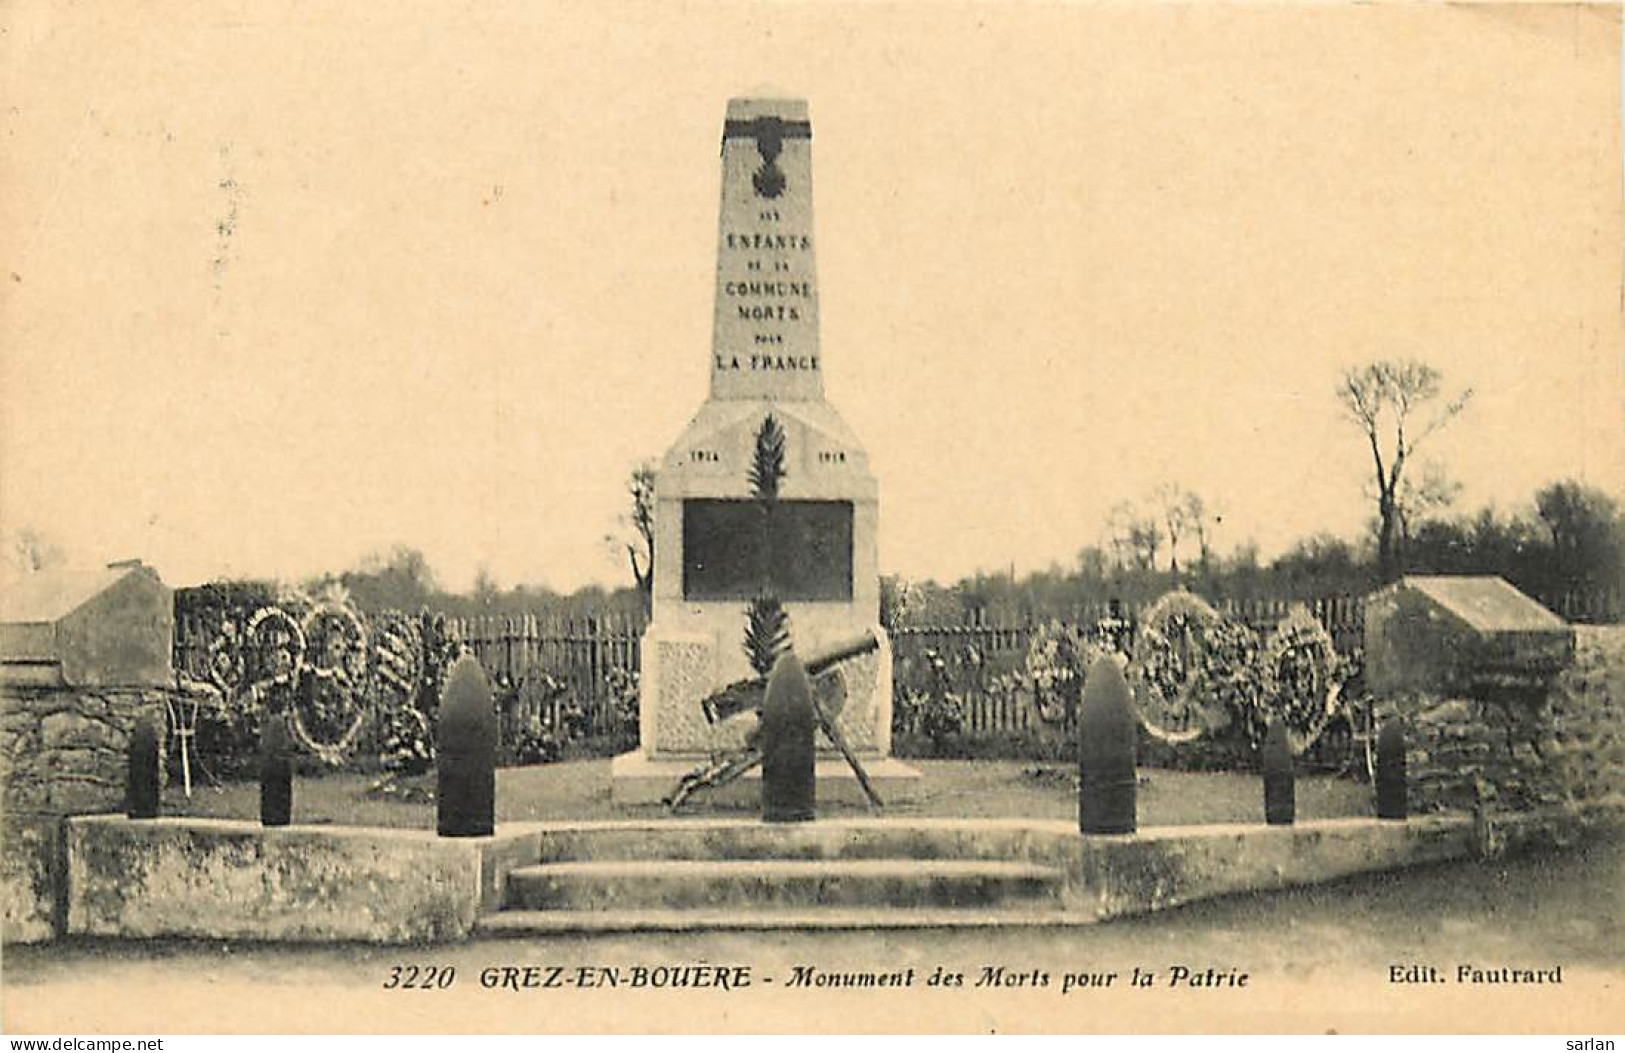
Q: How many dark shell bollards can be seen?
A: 7